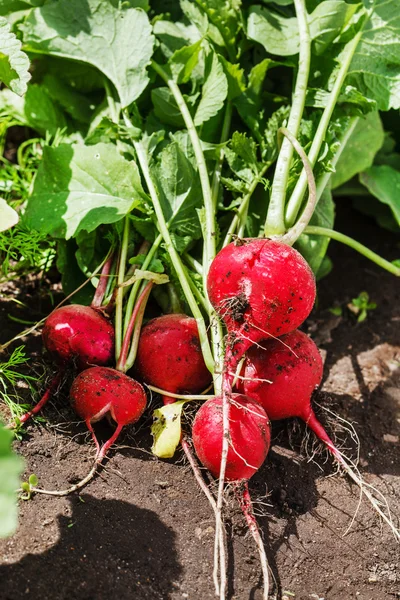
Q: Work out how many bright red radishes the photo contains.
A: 6